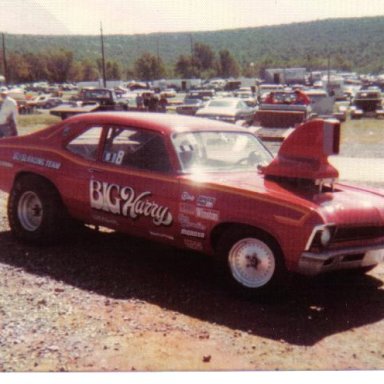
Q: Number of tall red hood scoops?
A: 1